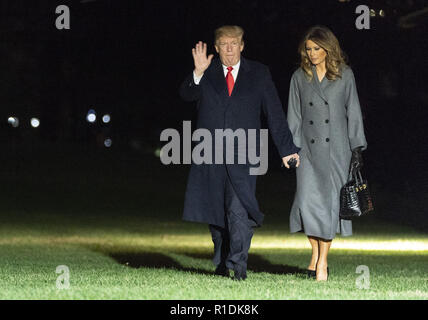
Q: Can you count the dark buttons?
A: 6